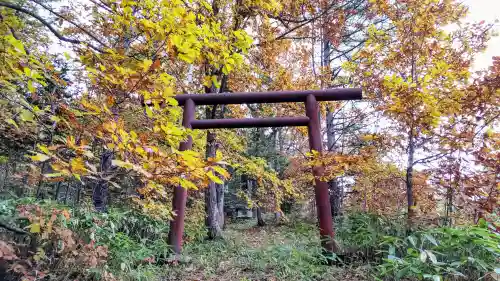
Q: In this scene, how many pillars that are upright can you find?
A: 2